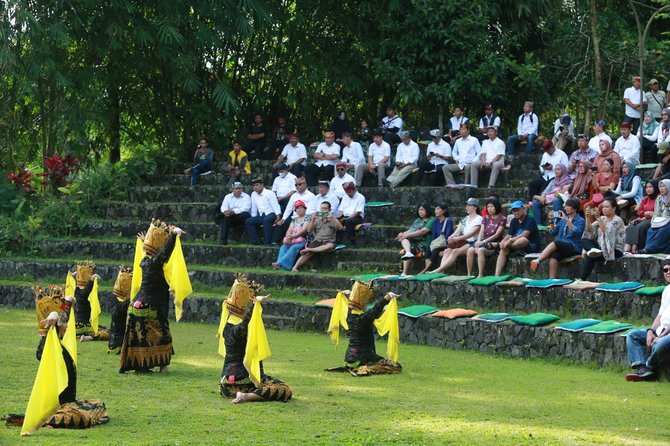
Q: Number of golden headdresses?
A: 6